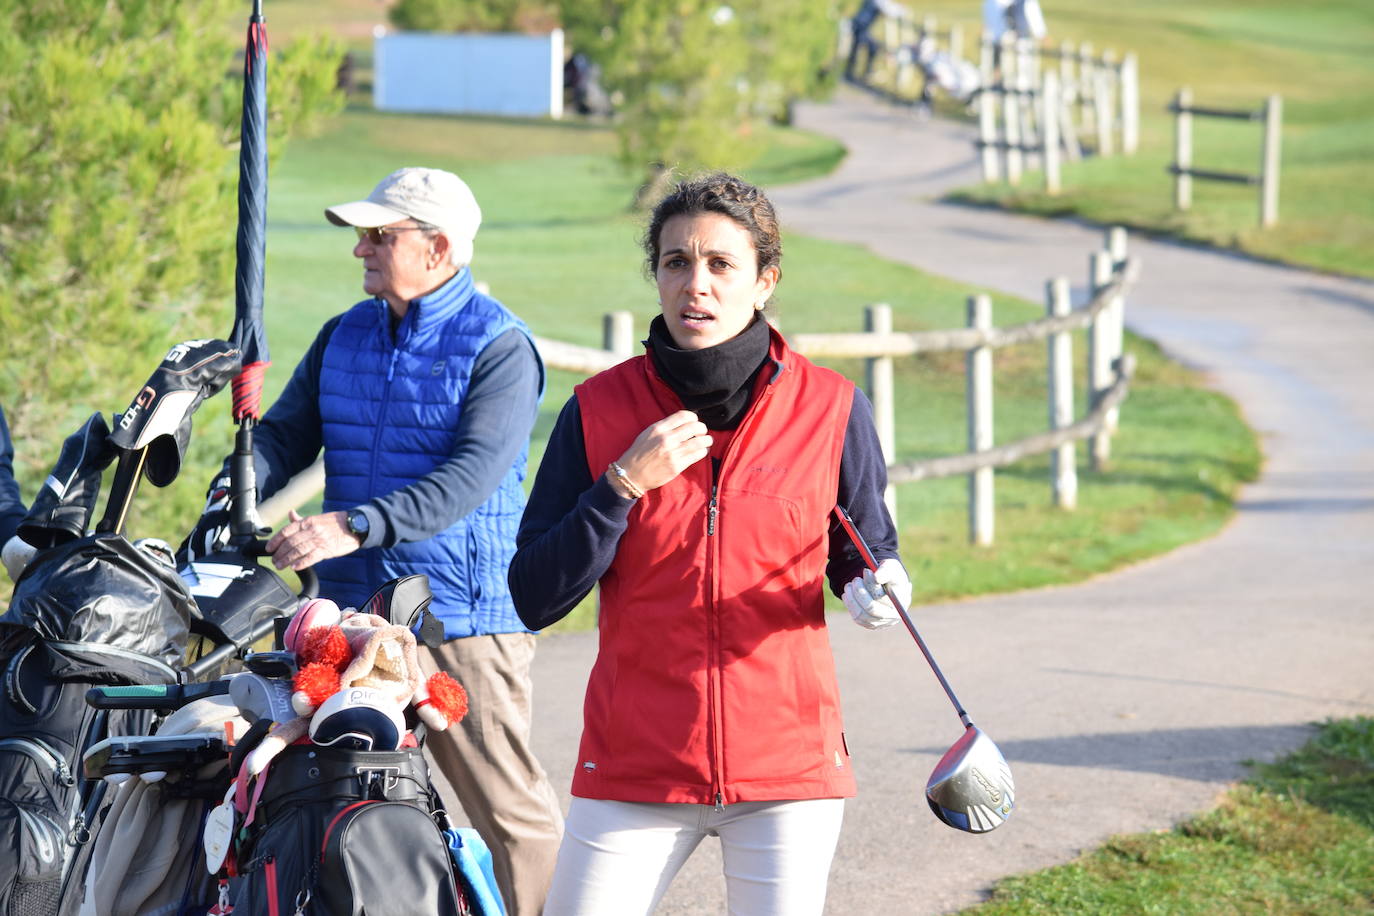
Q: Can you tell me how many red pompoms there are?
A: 3